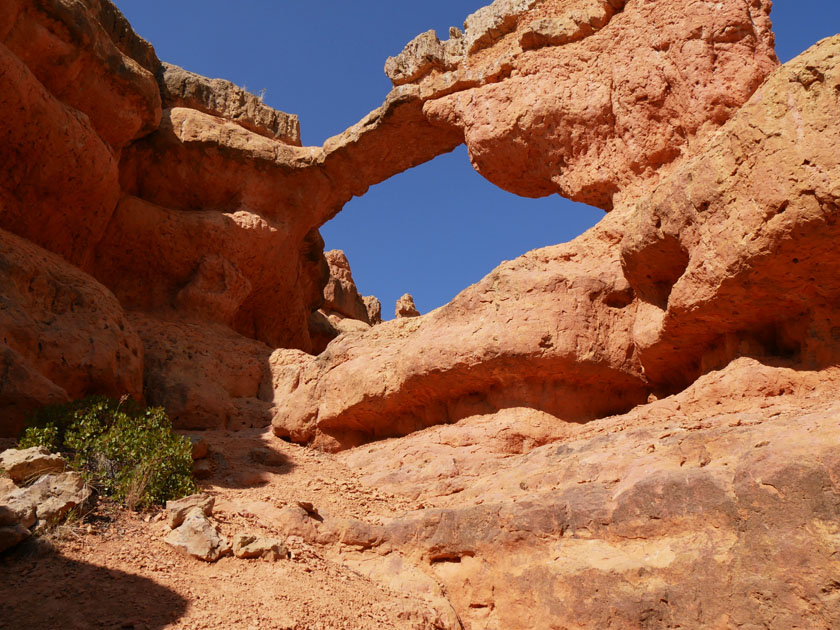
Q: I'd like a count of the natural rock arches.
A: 1